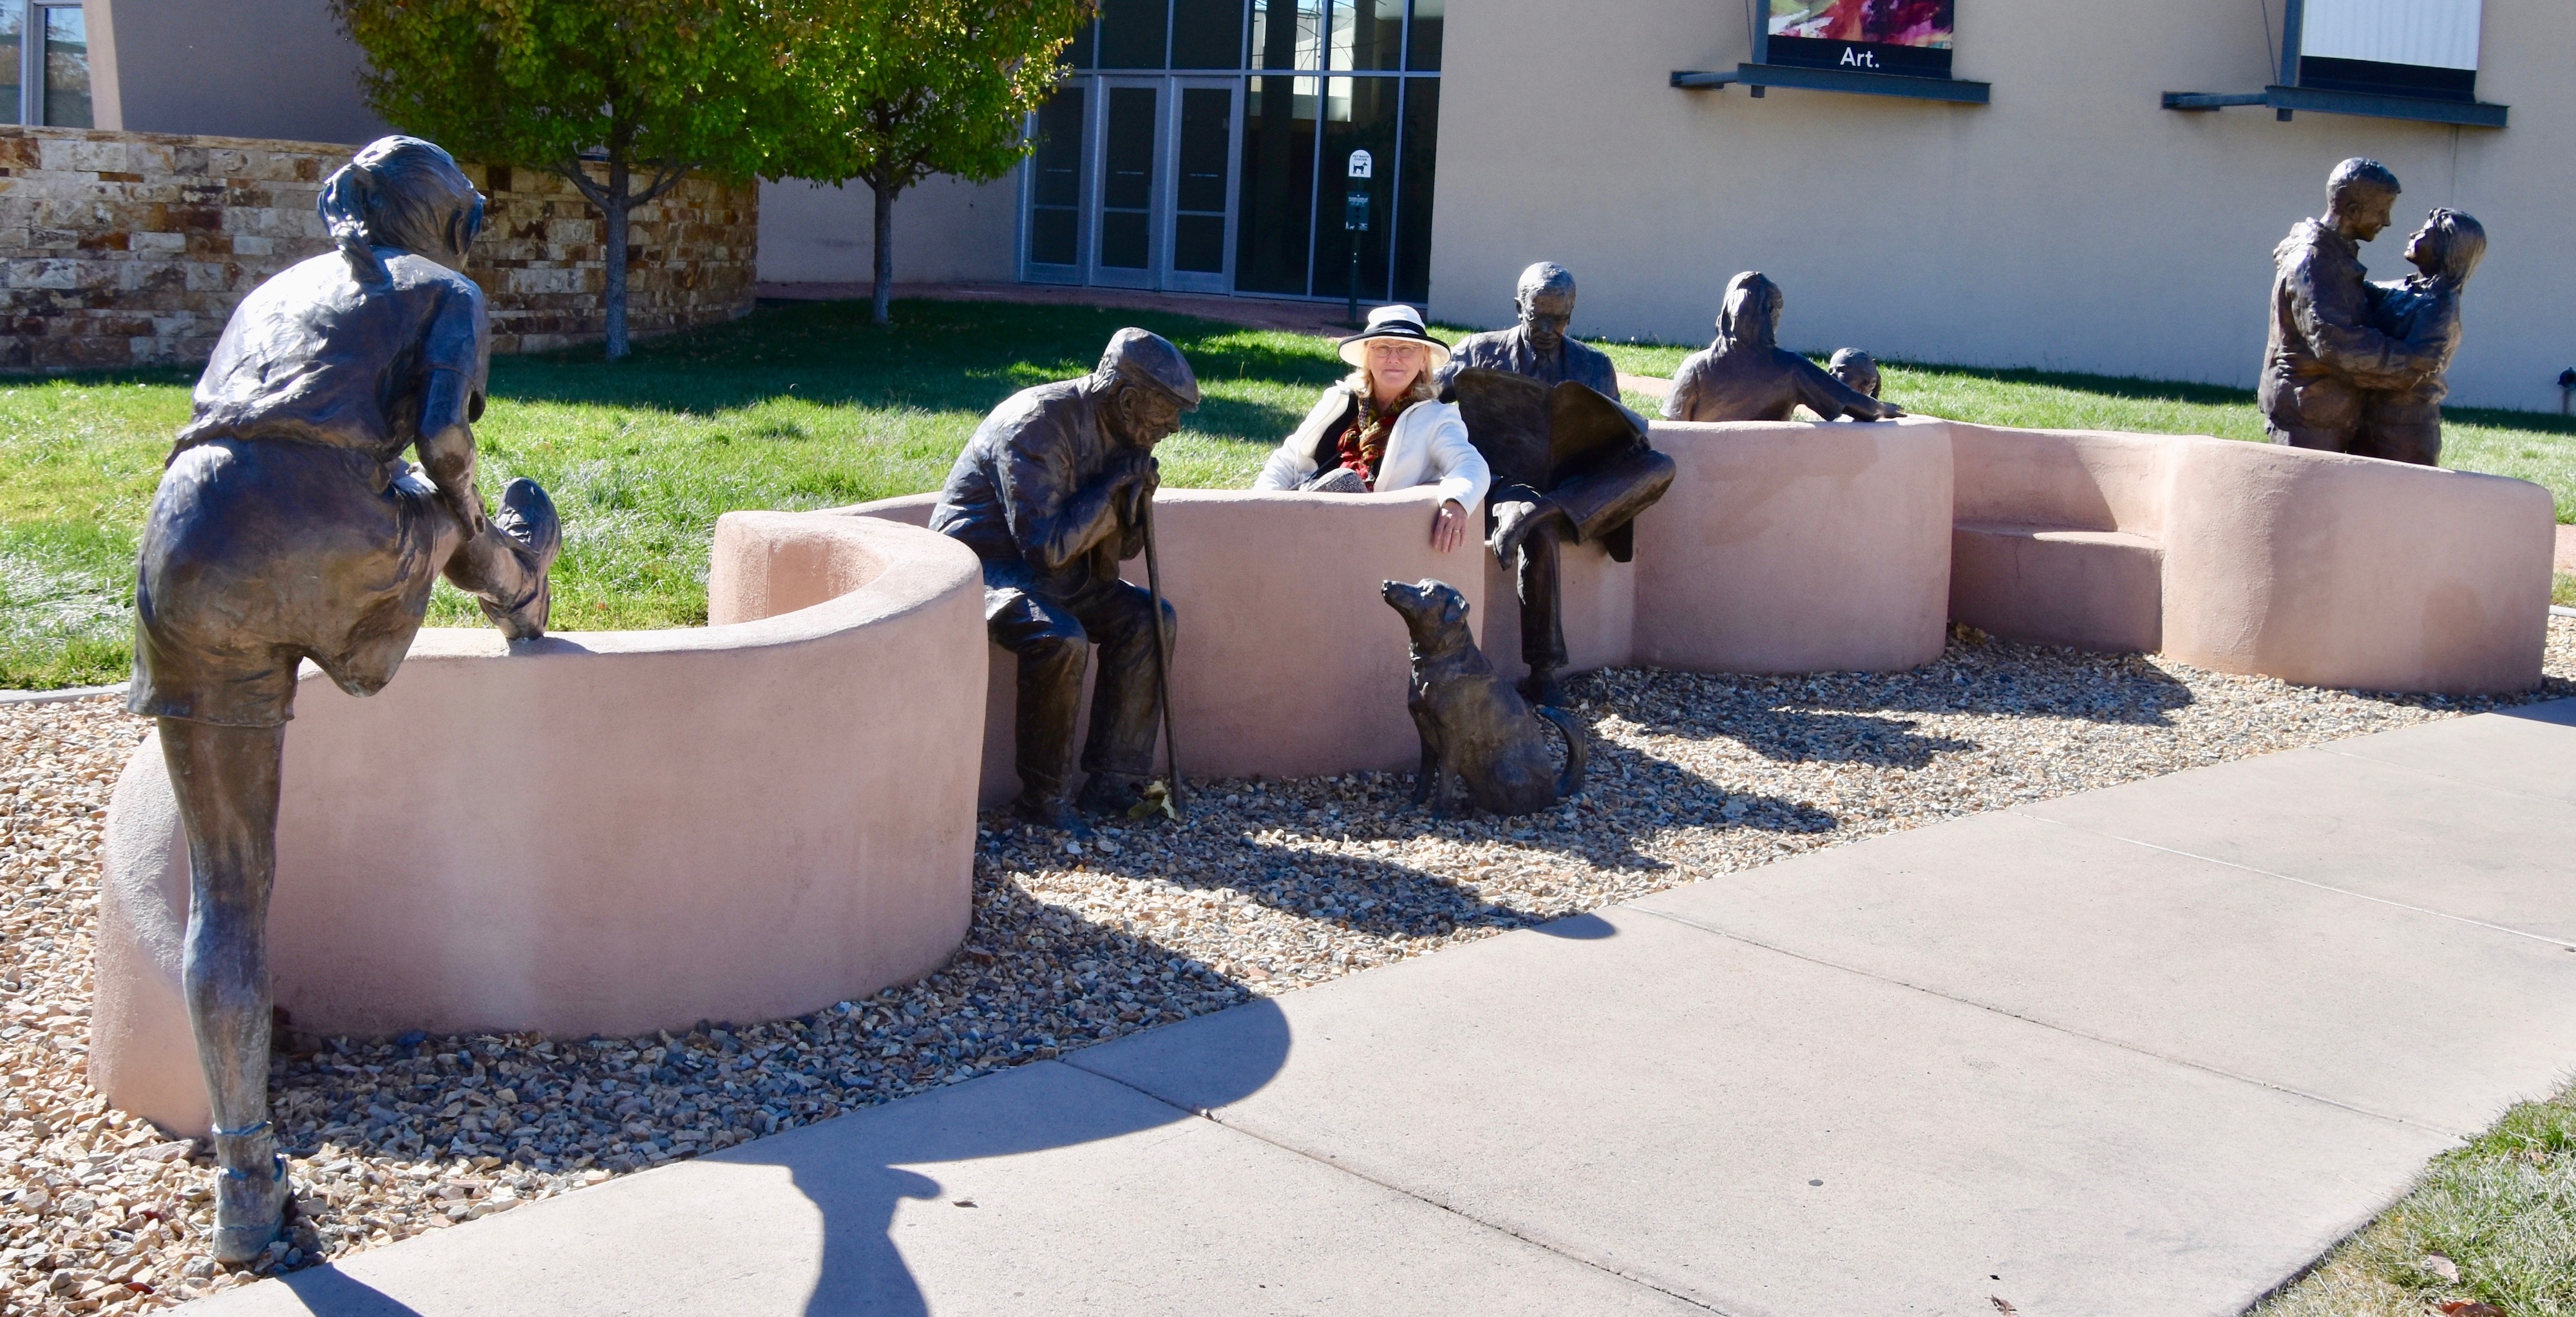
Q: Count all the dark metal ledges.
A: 2